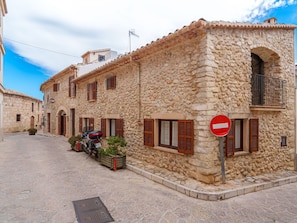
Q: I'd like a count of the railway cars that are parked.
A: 0